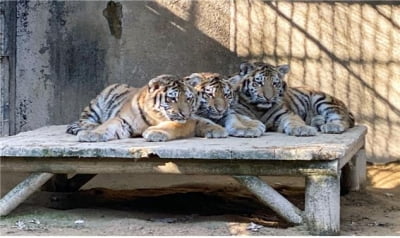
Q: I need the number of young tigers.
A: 3